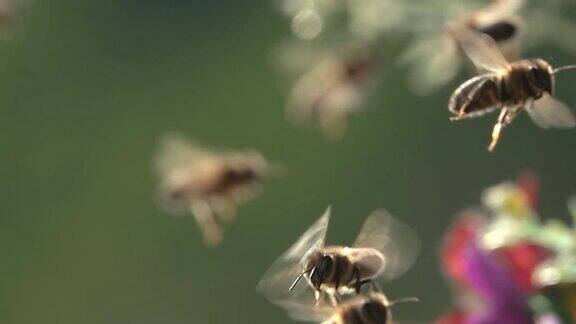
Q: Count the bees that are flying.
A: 6